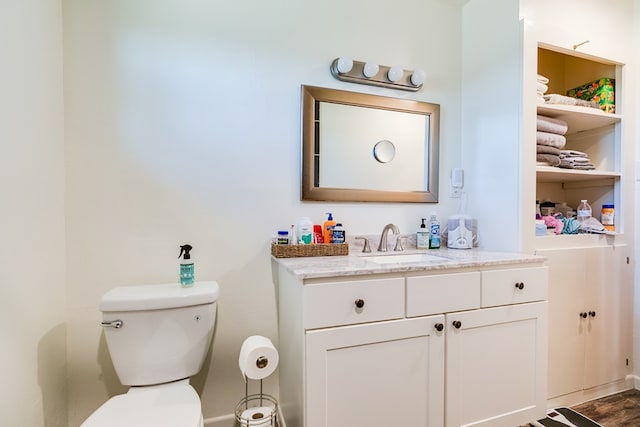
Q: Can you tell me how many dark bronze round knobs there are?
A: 6